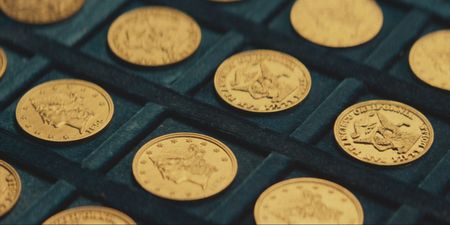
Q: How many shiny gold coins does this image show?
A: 12